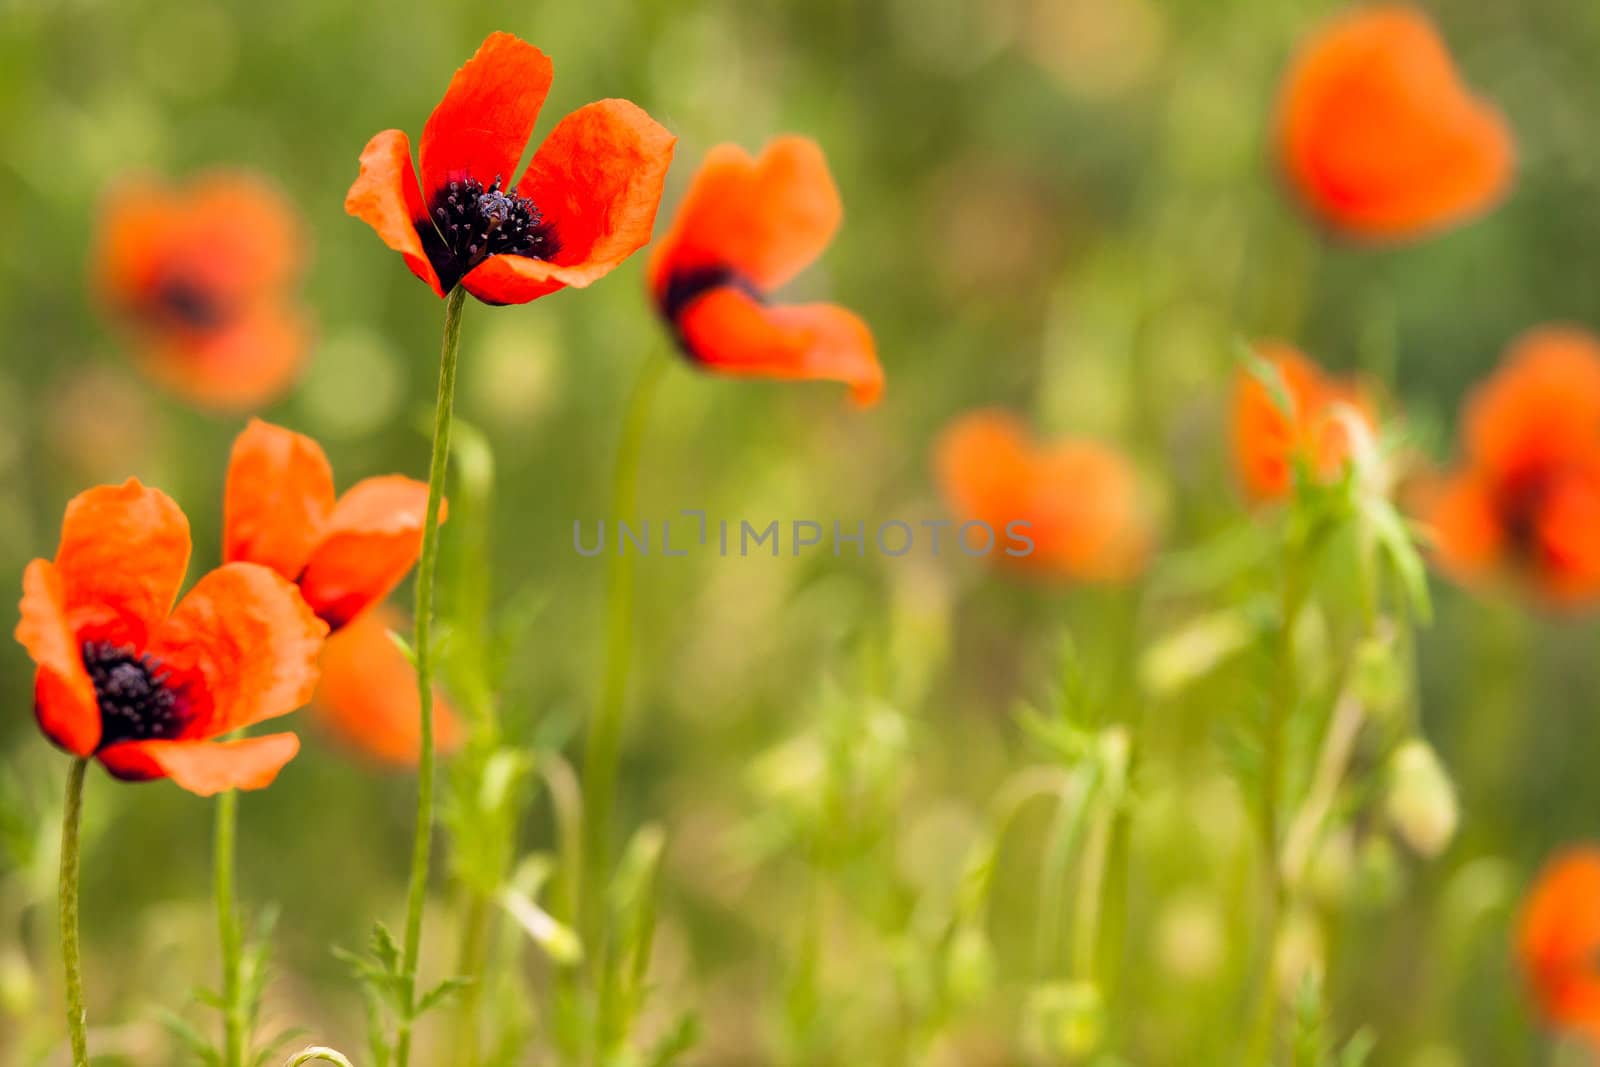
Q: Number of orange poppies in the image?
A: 11